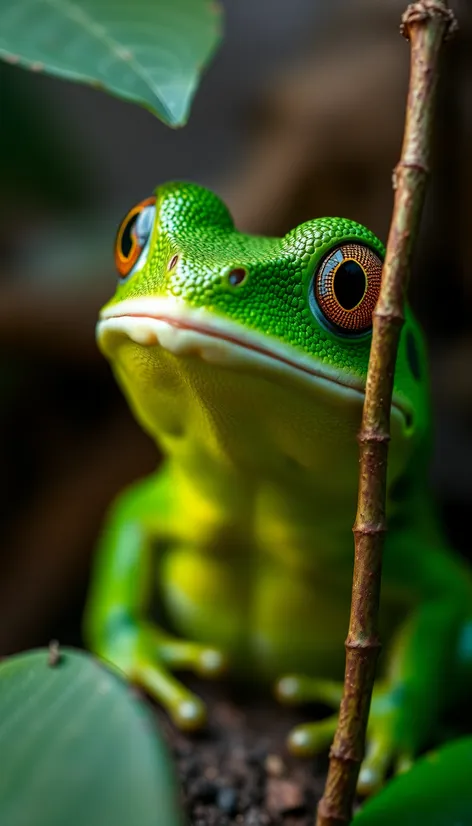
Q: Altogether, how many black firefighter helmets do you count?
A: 0